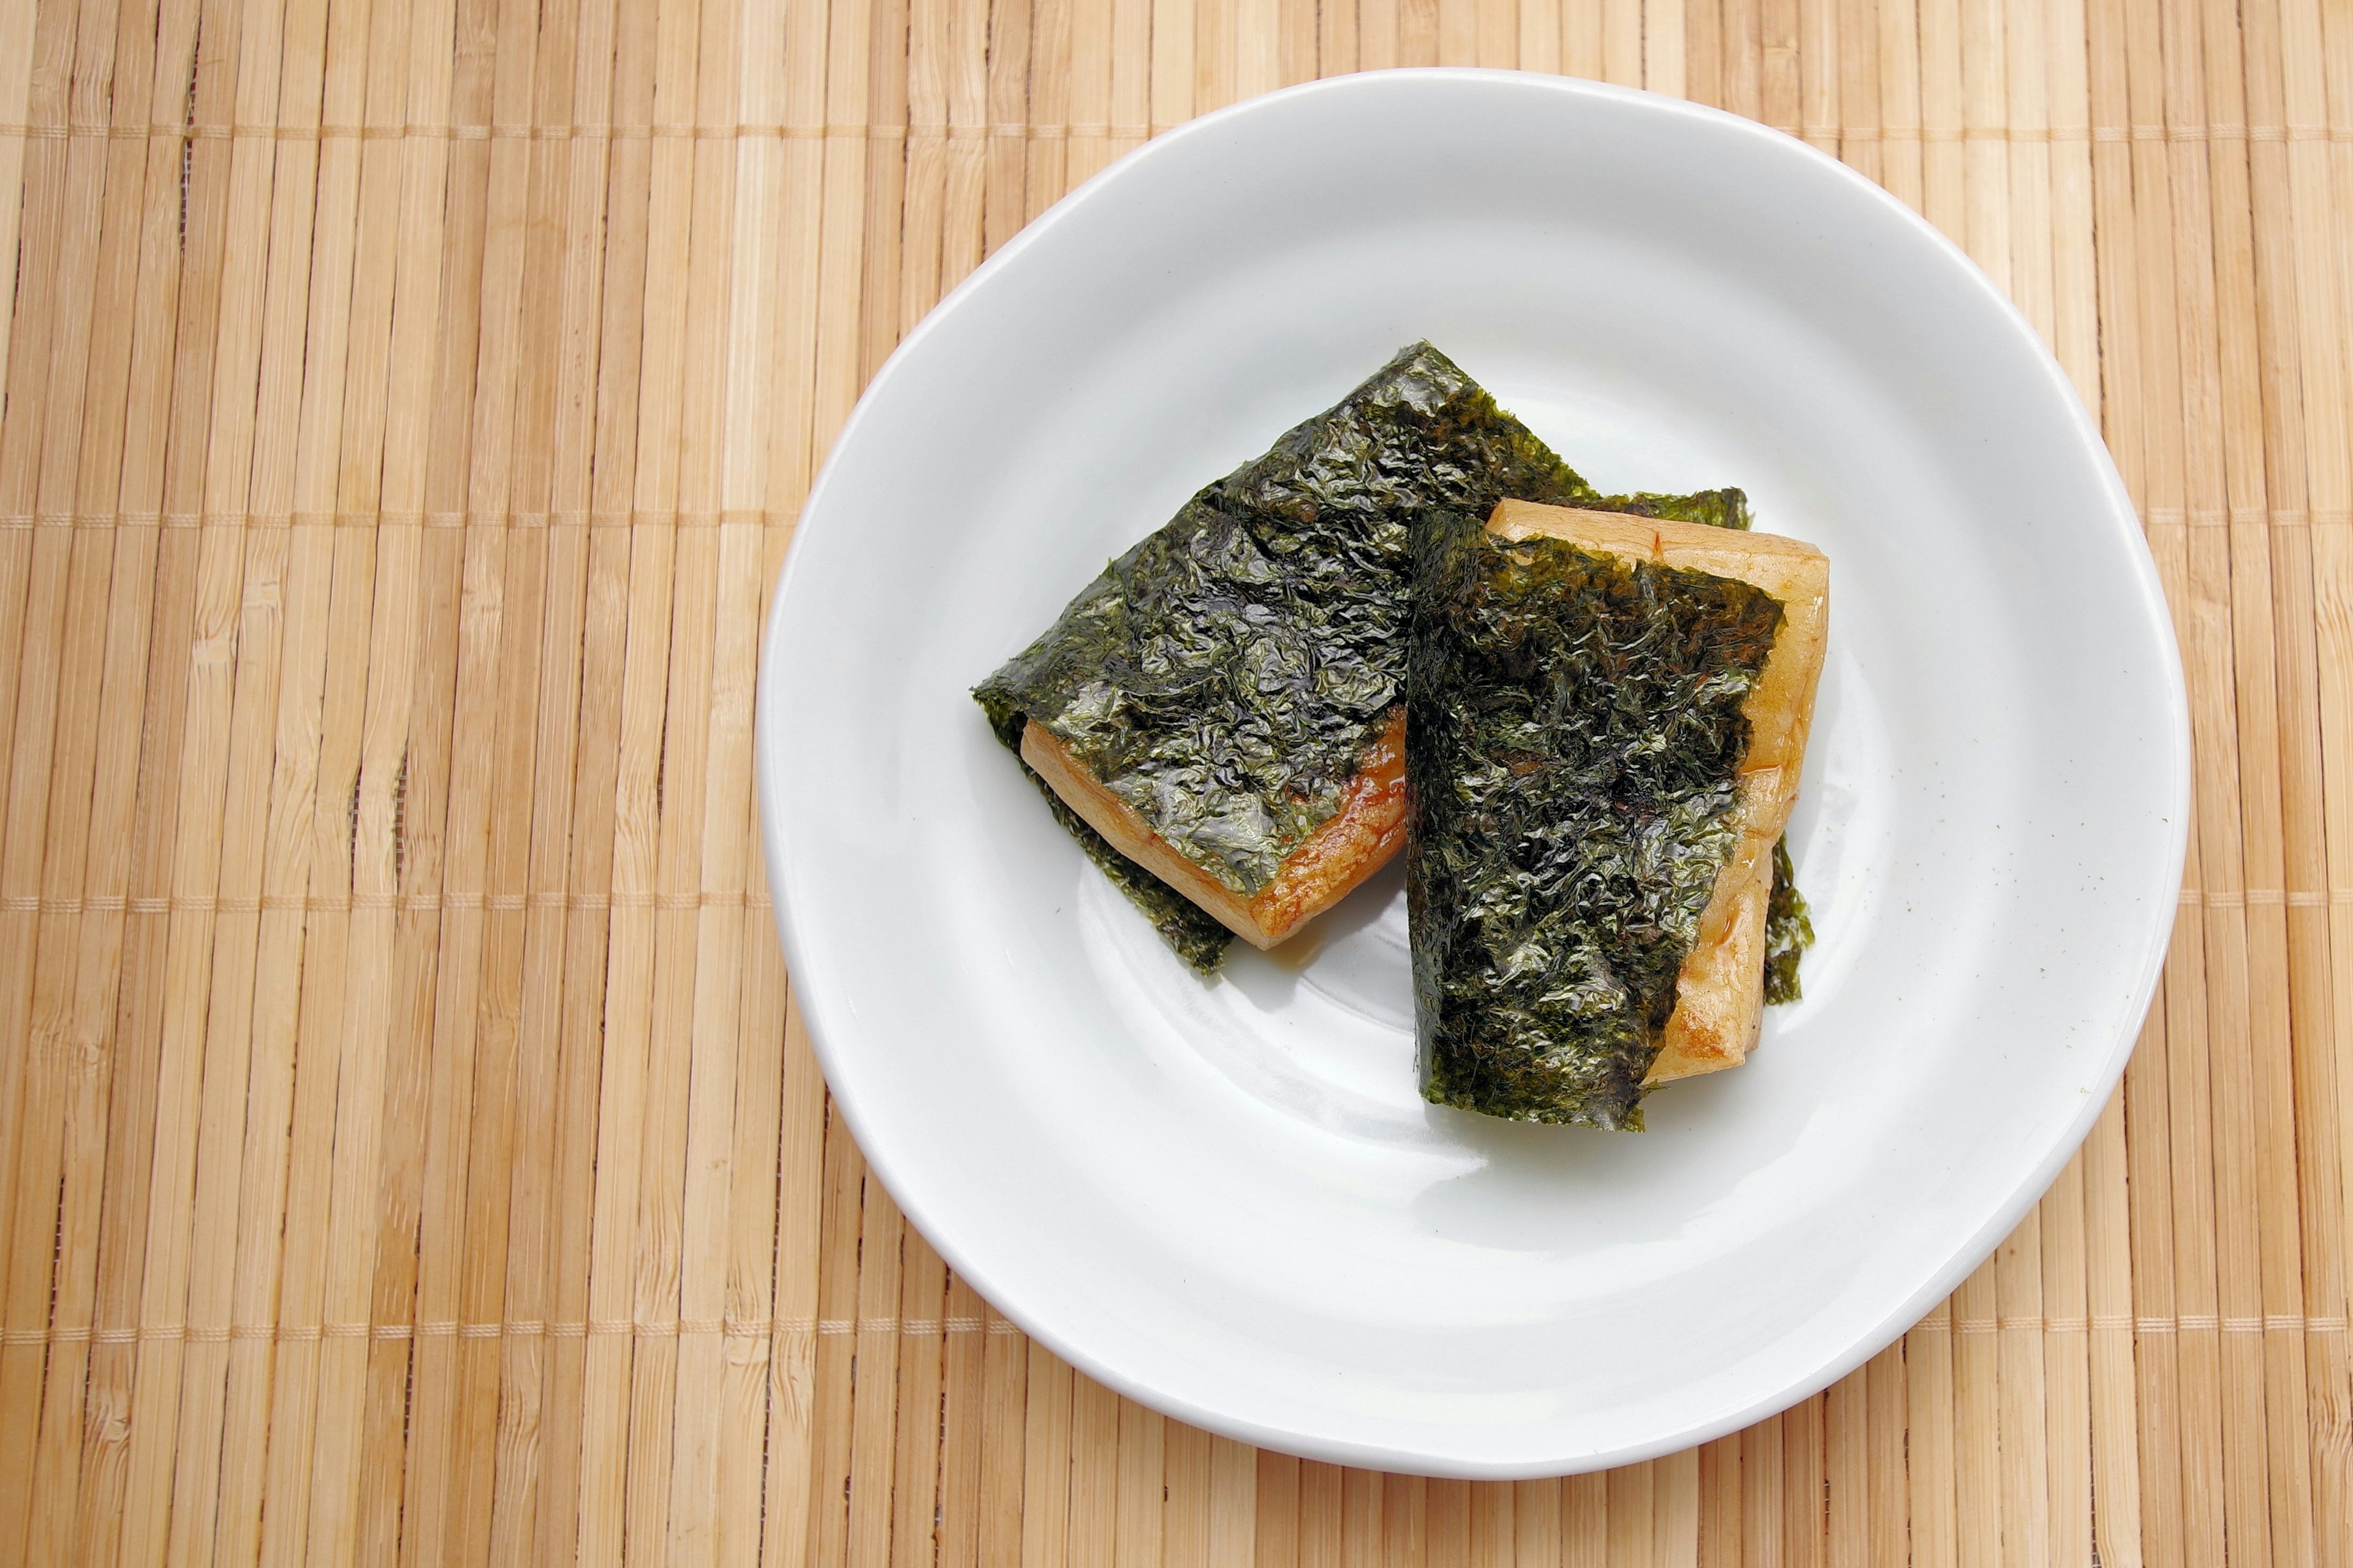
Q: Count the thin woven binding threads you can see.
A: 4